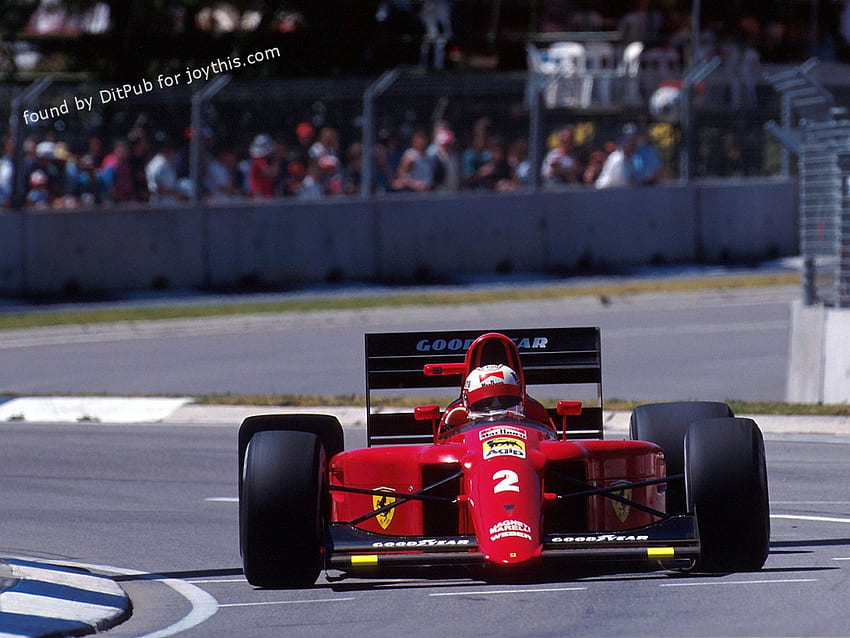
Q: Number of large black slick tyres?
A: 4